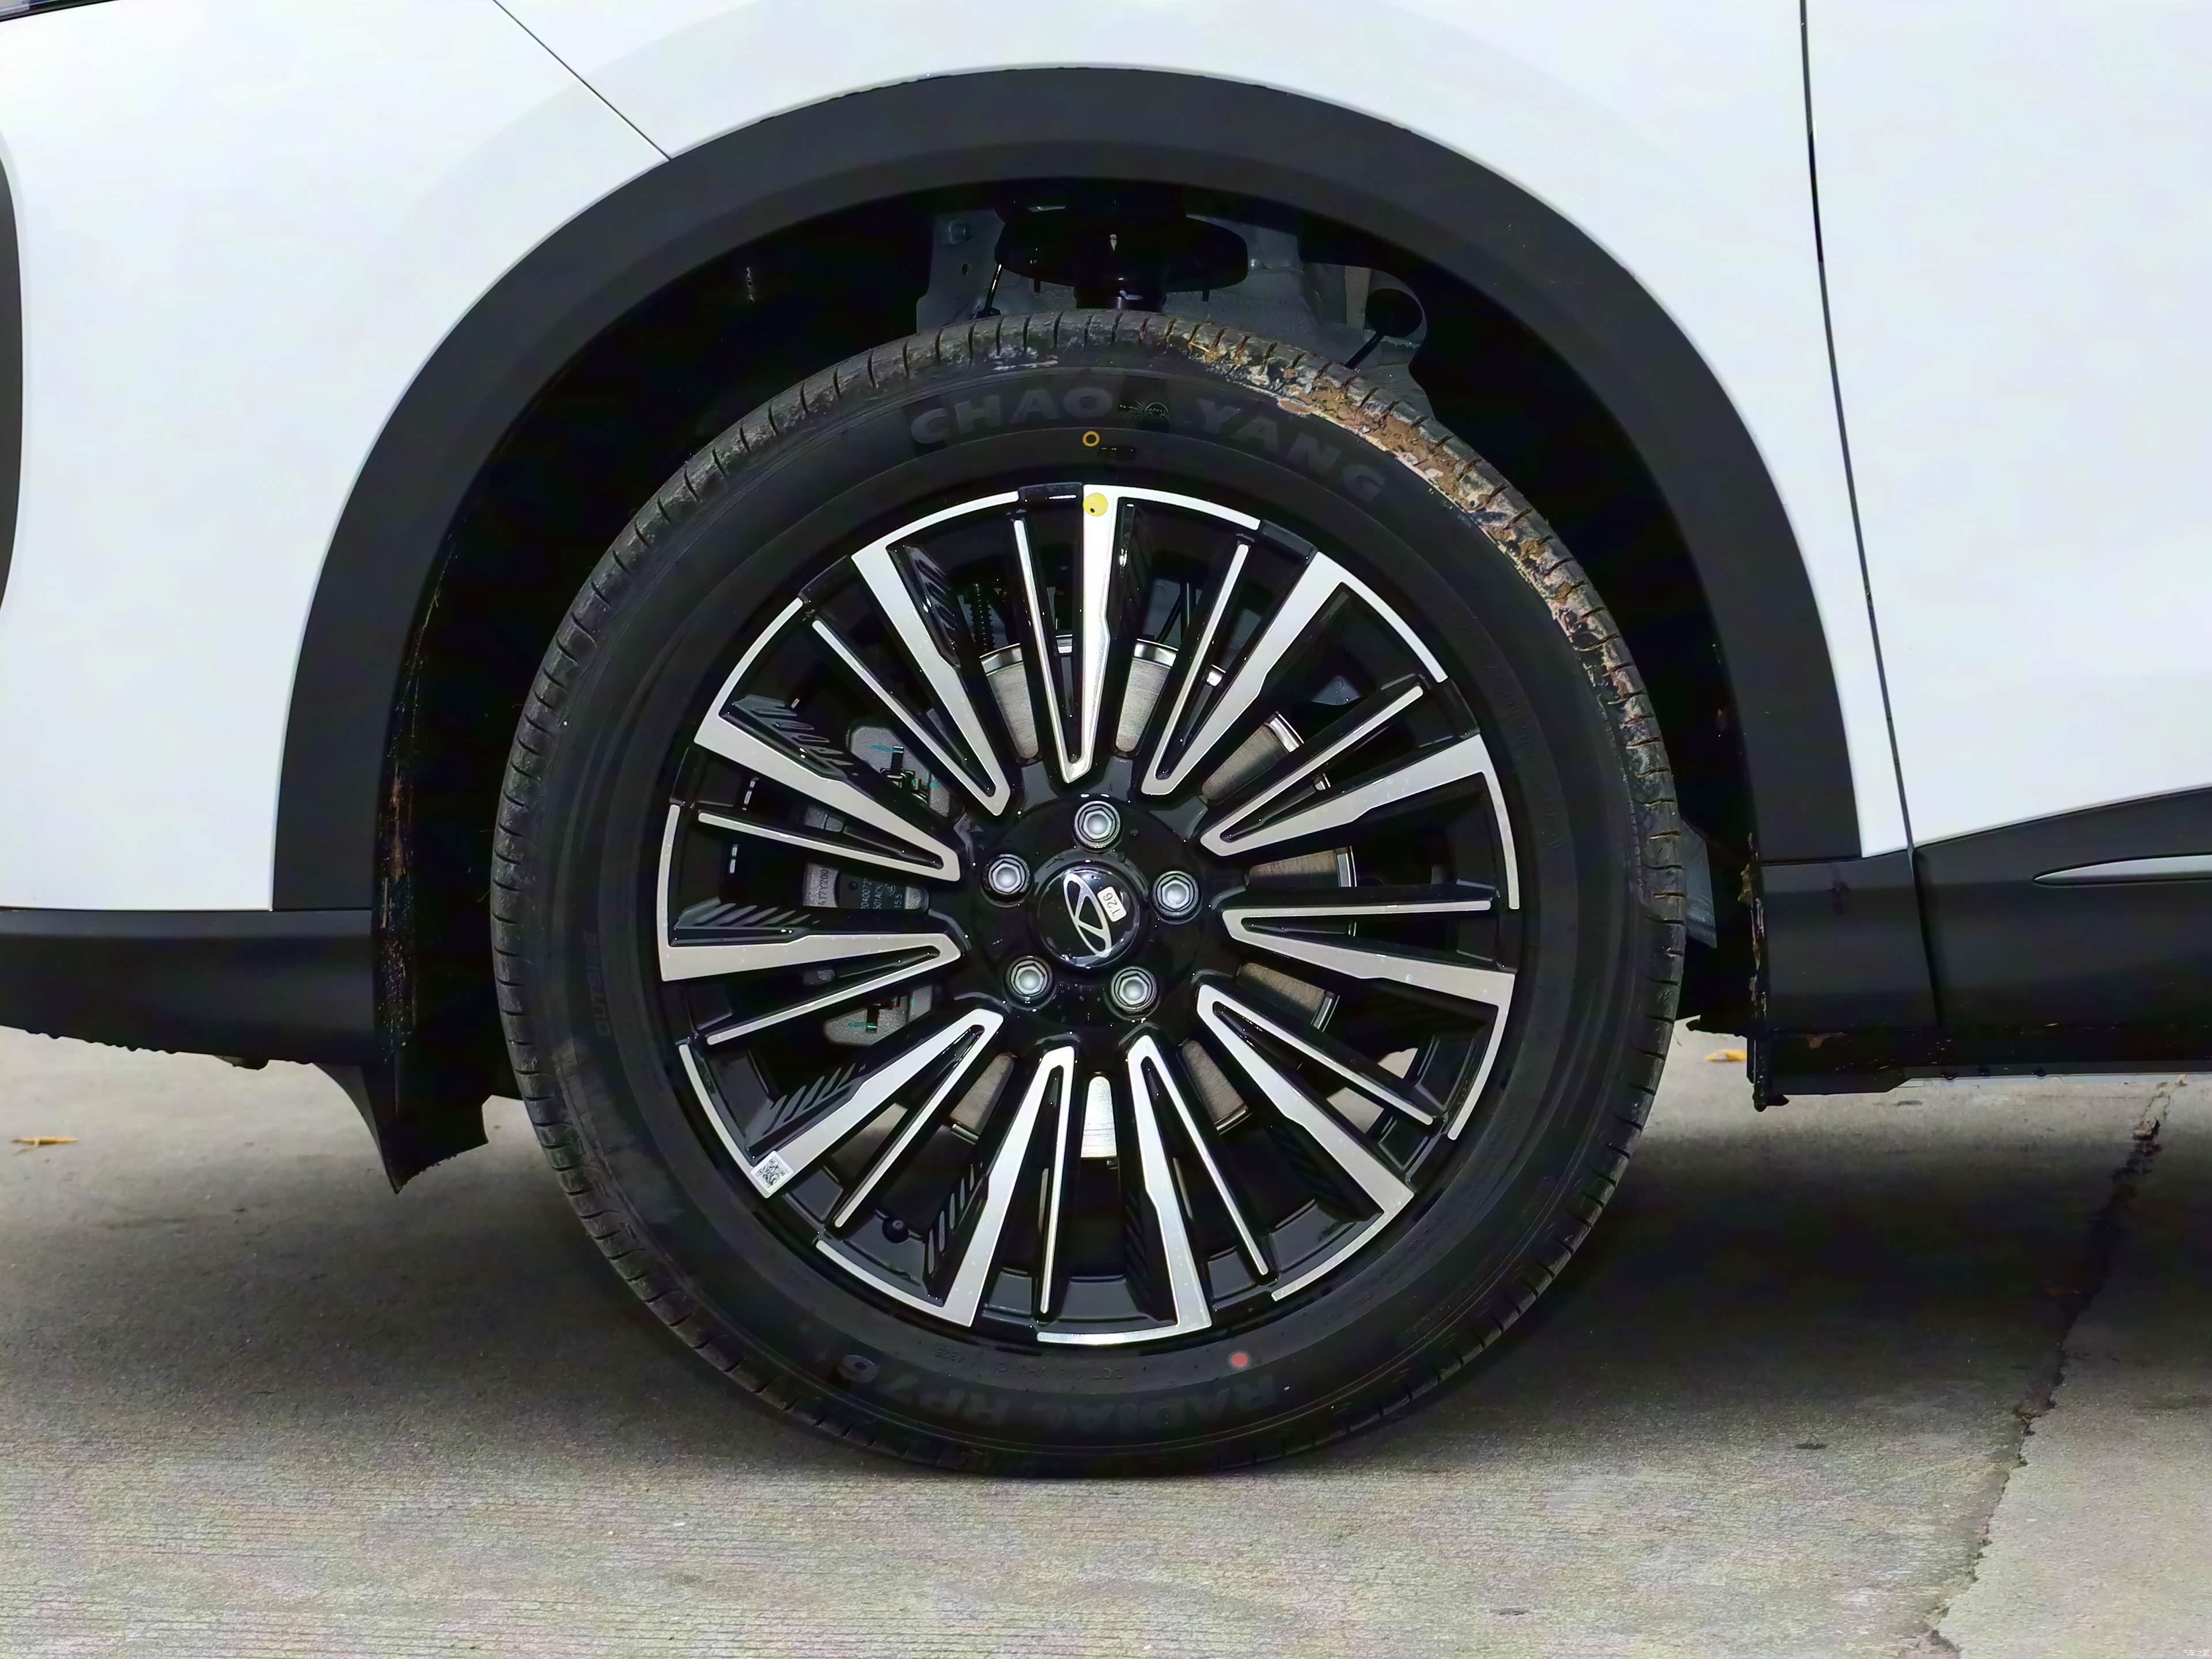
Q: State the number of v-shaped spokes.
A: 11